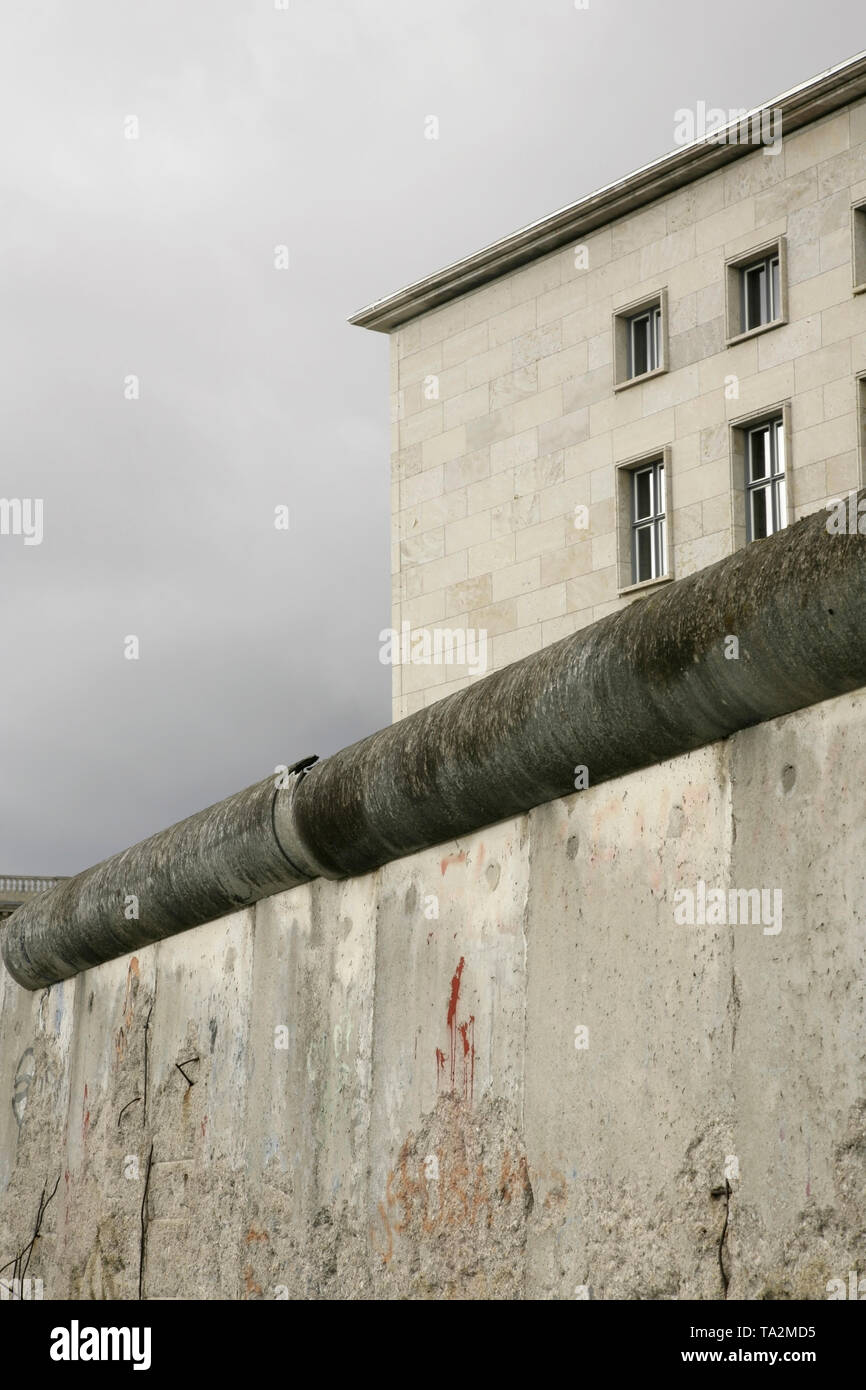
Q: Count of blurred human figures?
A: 0